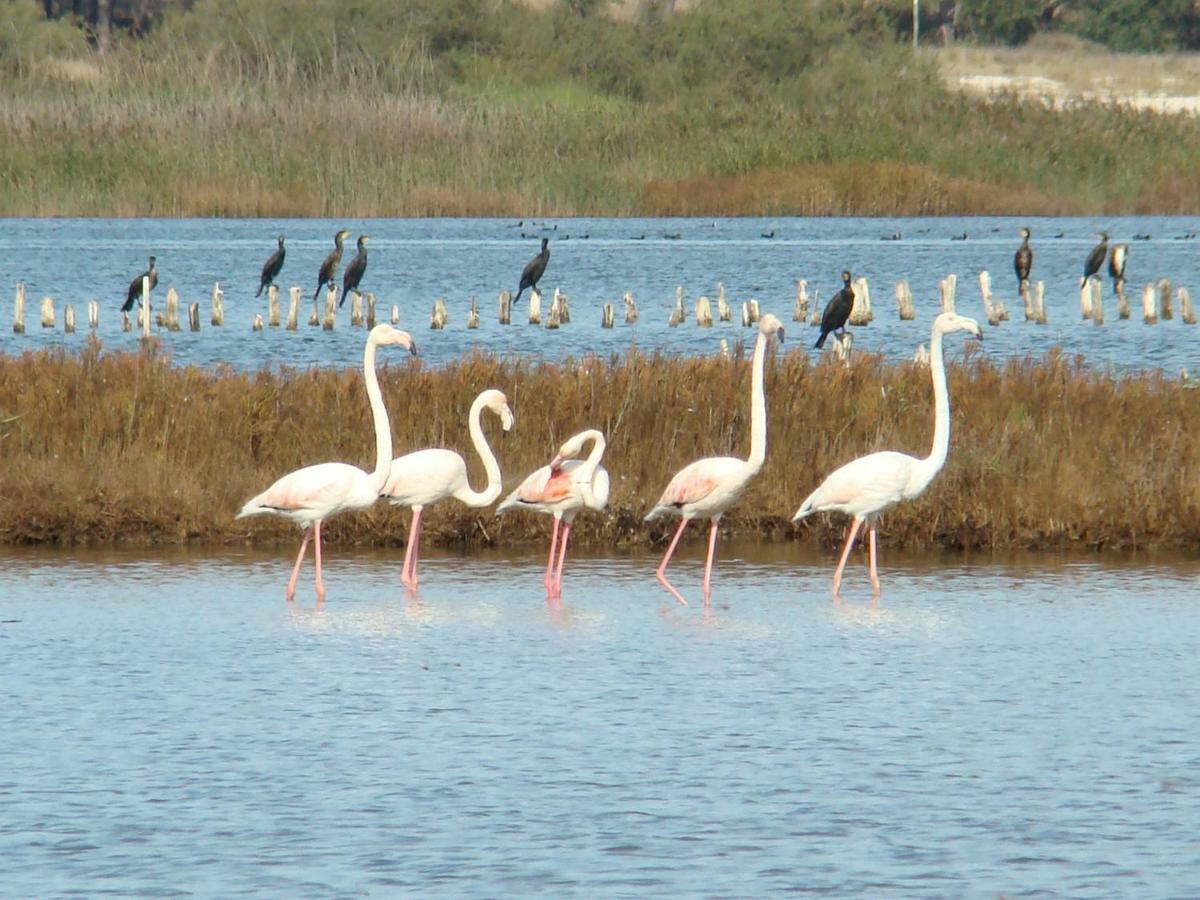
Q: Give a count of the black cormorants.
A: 9